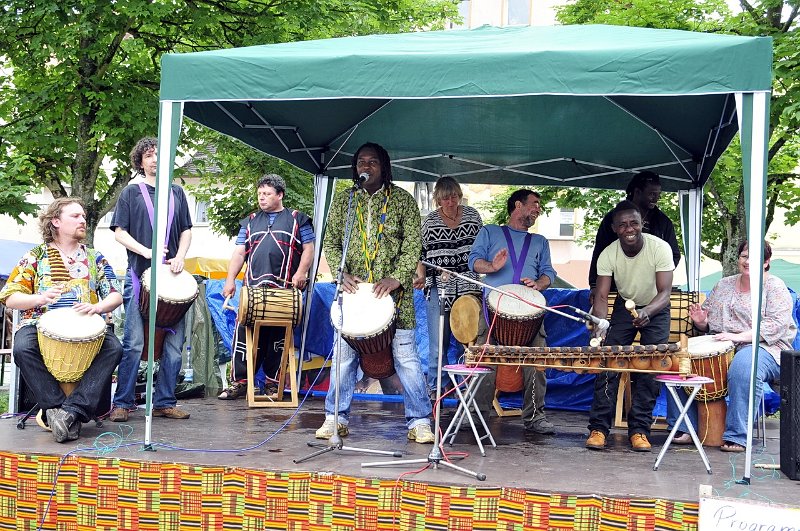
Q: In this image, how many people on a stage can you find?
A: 9